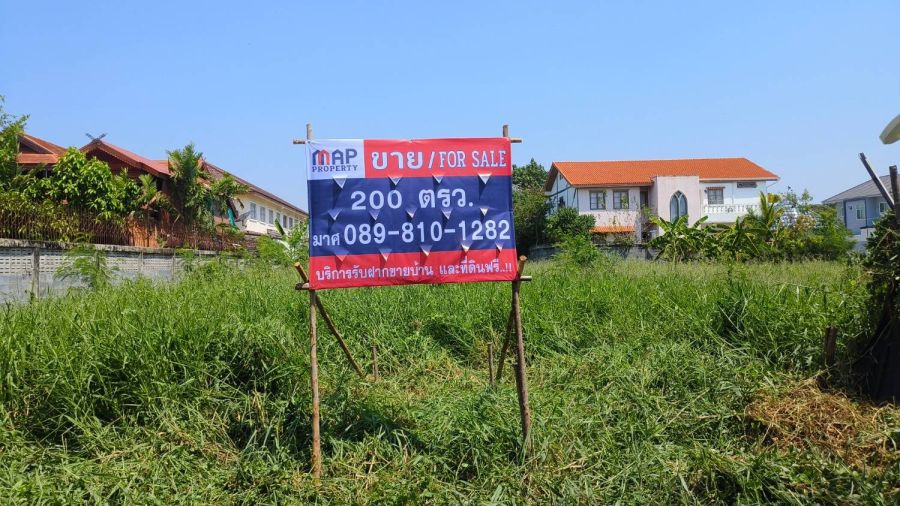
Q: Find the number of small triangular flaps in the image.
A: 14